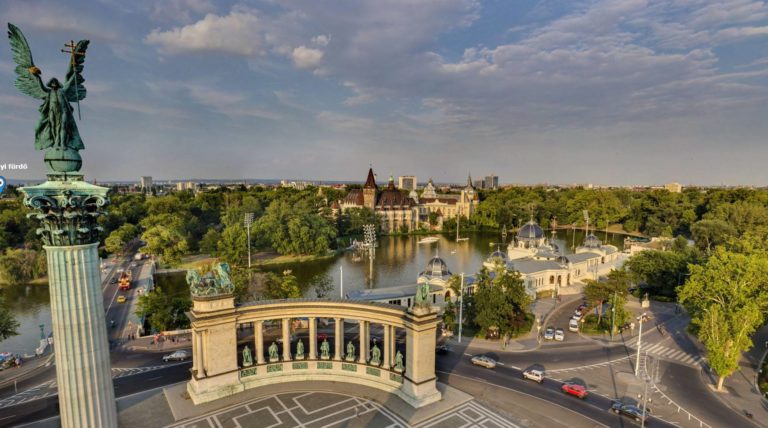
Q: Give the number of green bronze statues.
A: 10